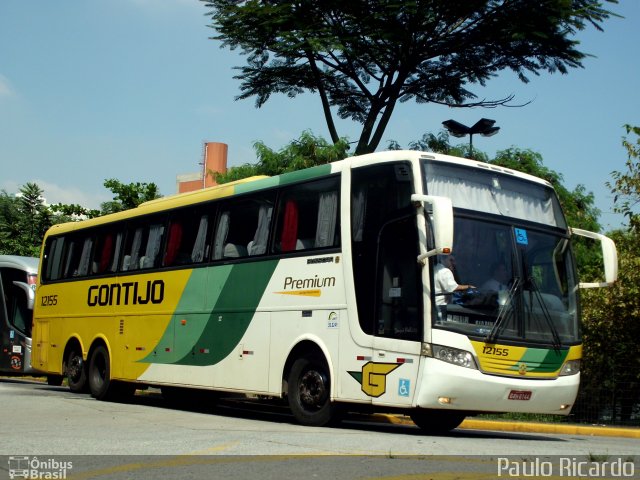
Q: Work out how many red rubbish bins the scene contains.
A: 0